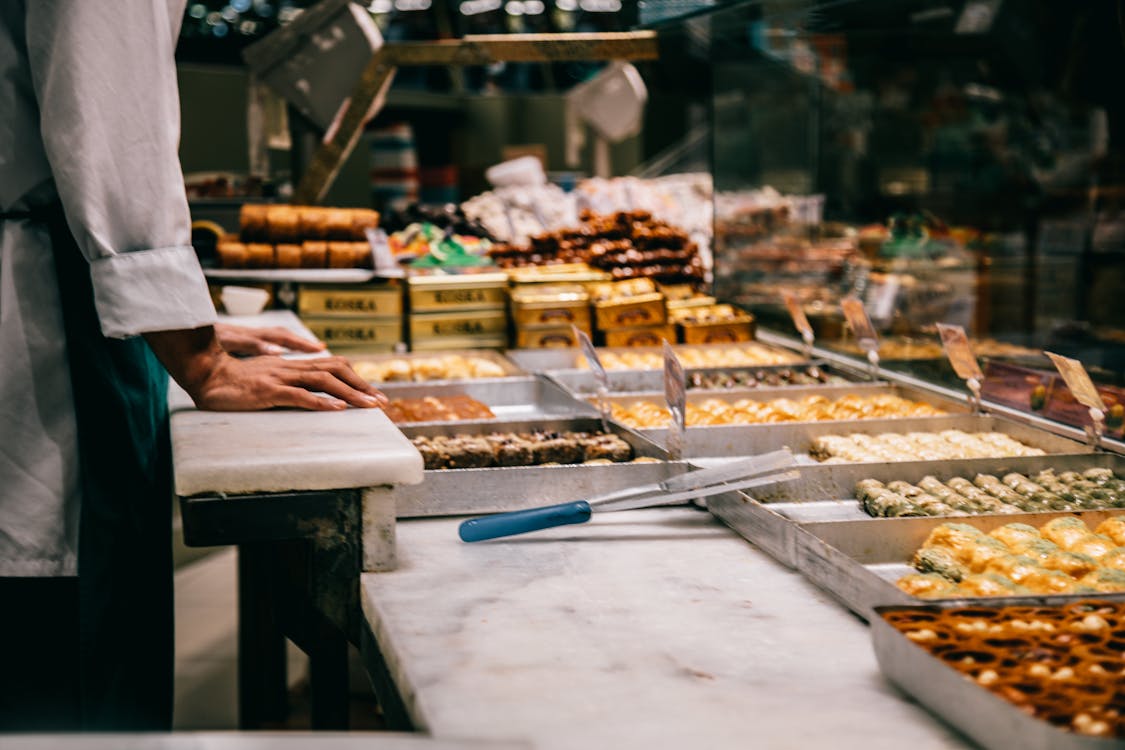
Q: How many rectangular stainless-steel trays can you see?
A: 10